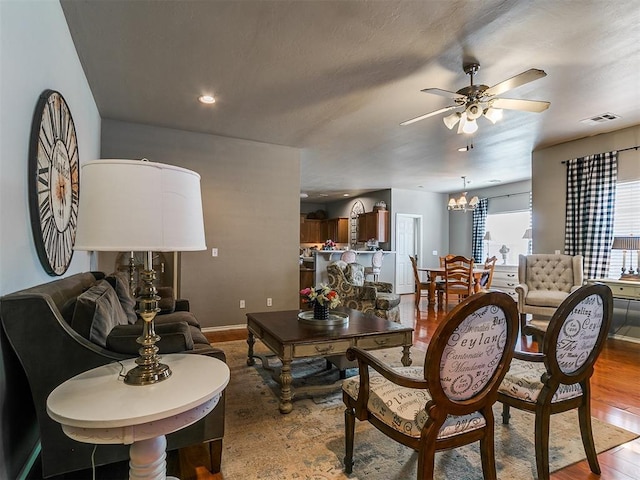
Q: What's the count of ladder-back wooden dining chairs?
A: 4